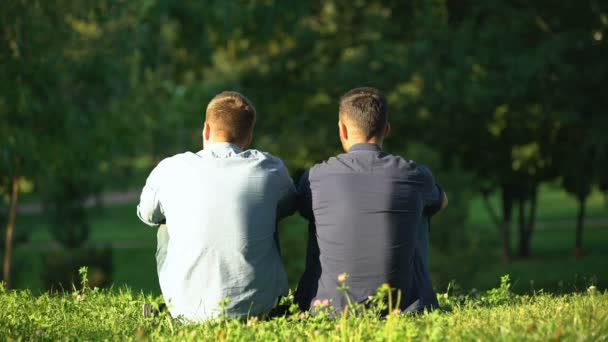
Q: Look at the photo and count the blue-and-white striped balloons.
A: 0